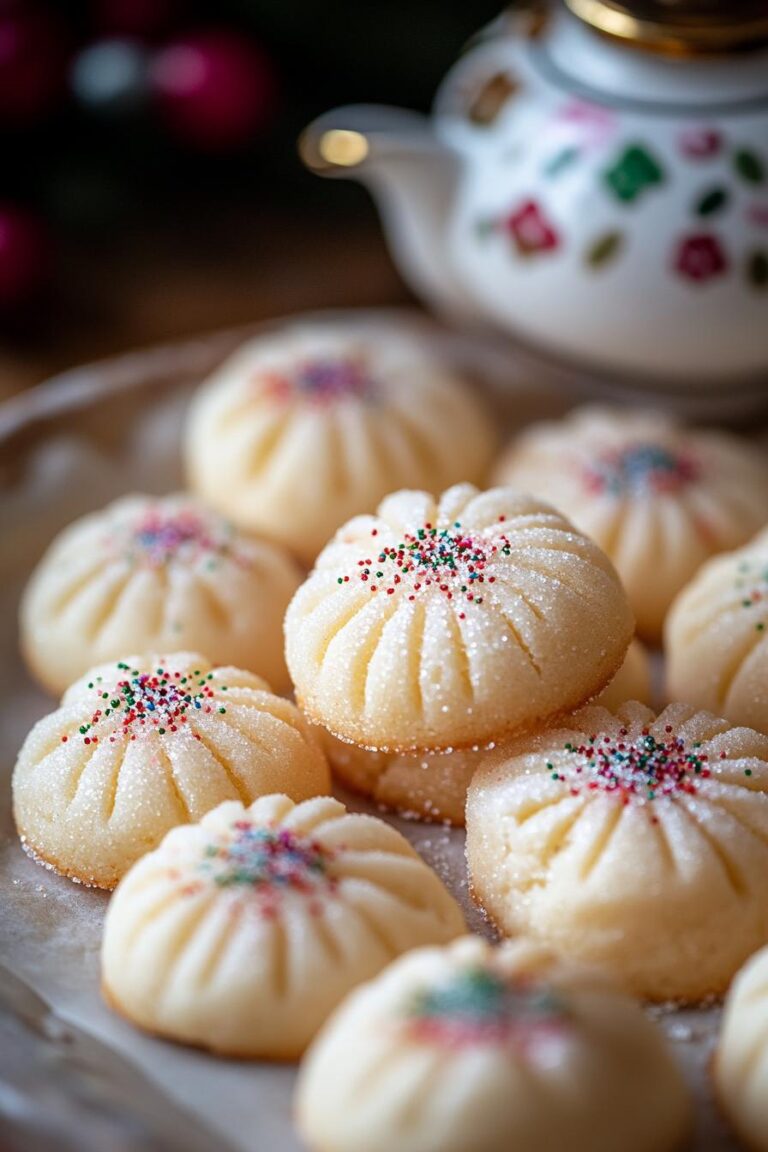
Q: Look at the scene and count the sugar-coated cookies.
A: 11